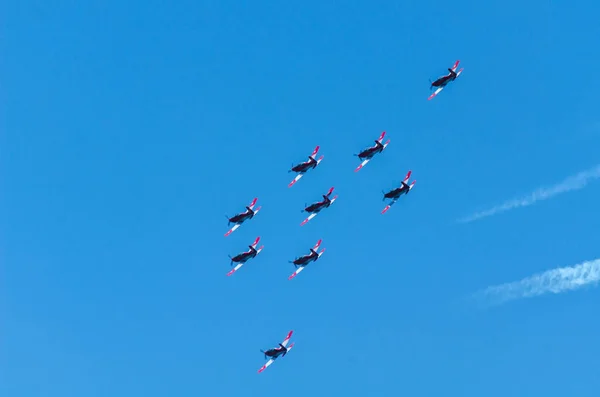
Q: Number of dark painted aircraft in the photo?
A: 9